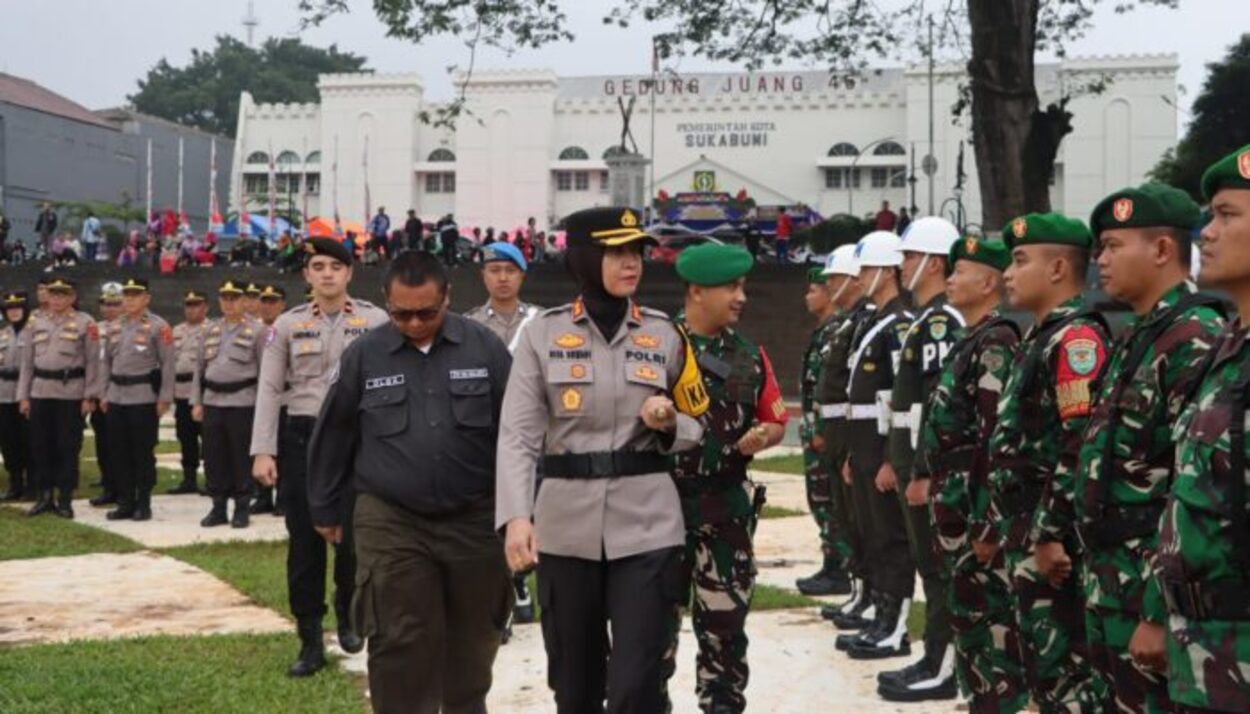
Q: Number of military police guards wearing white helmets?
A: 3